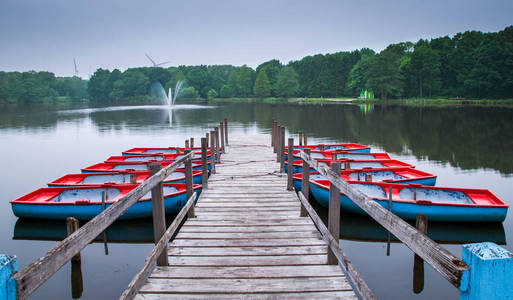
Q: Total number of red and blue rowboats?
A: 10